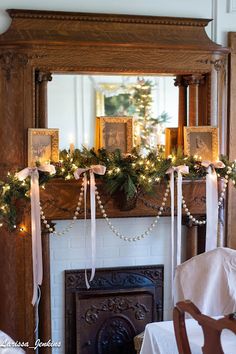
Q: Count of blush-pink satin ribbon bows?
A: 4